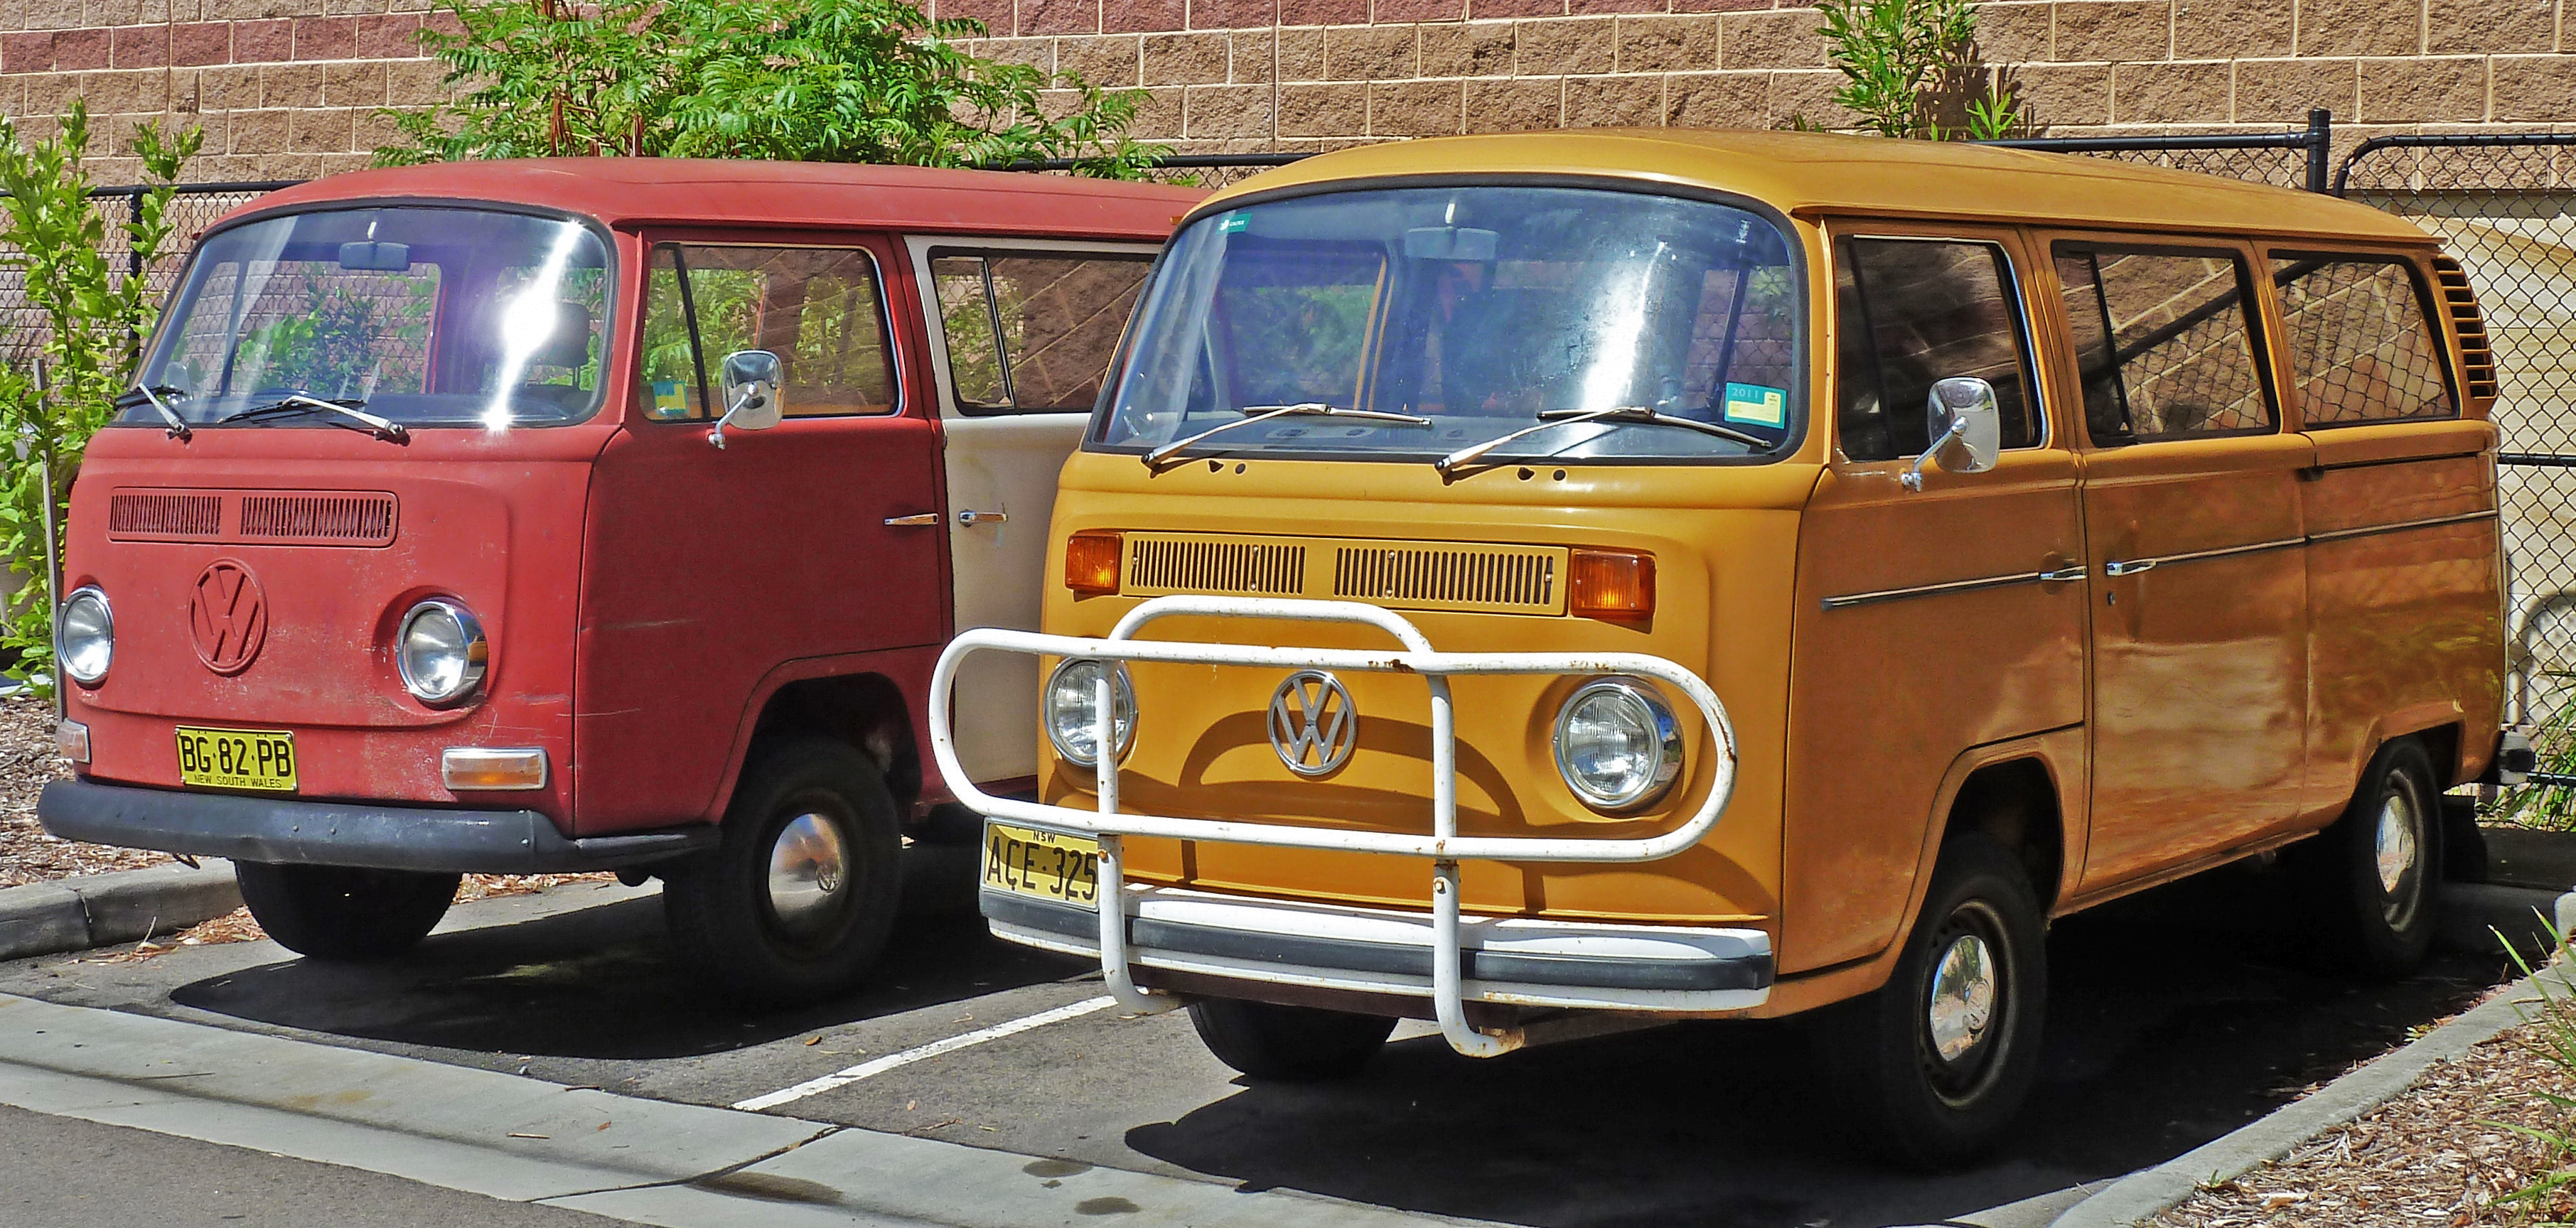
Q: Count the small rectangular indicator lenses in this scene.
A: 4